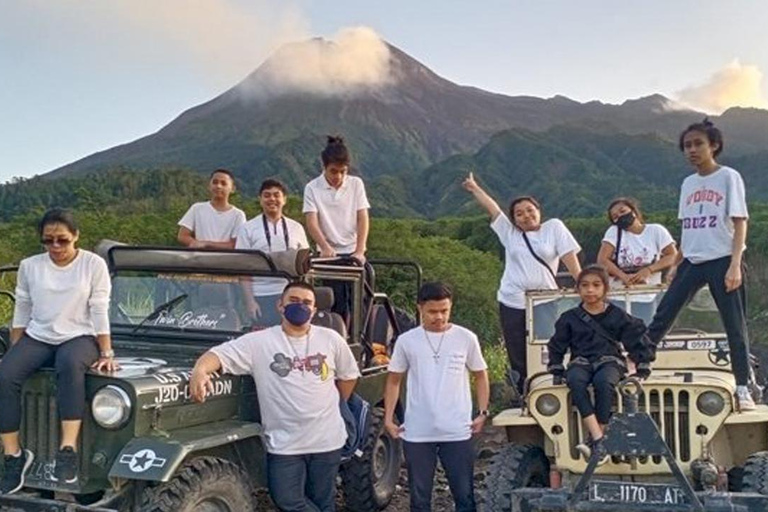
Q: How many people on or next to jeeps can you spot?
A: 10